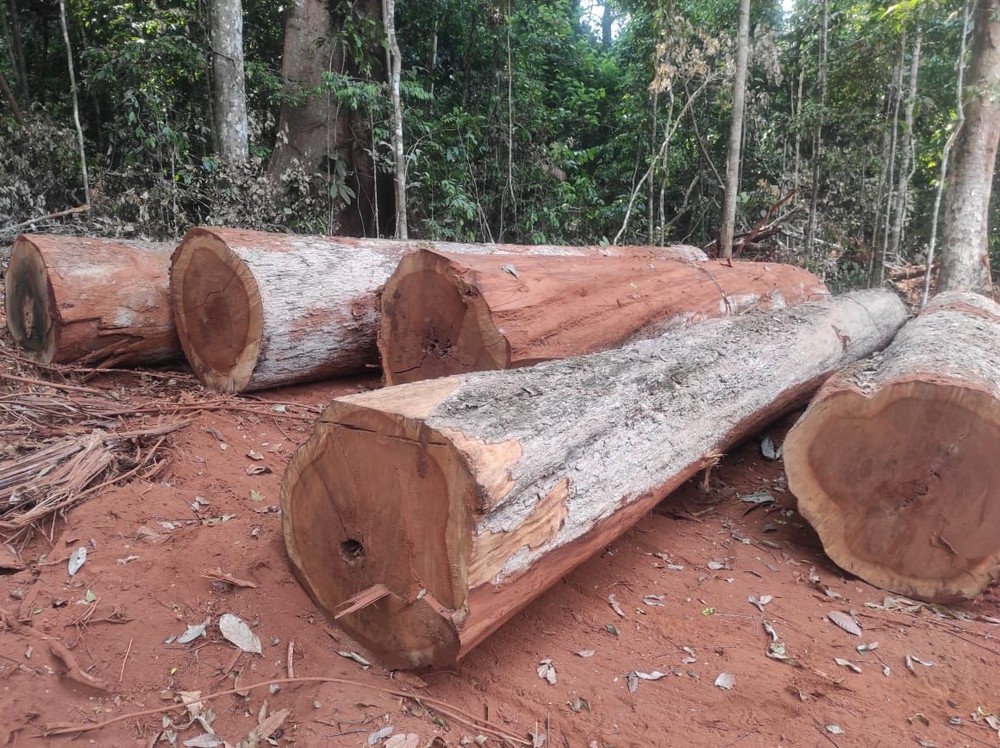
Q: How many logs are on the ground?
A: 5